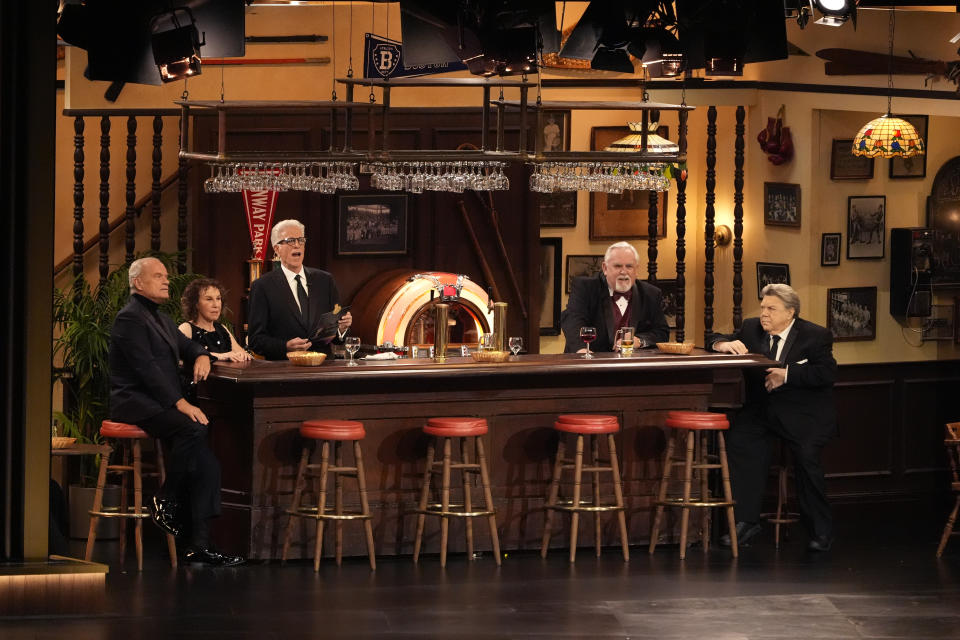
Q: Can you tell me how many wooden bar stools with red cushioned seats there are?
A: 5